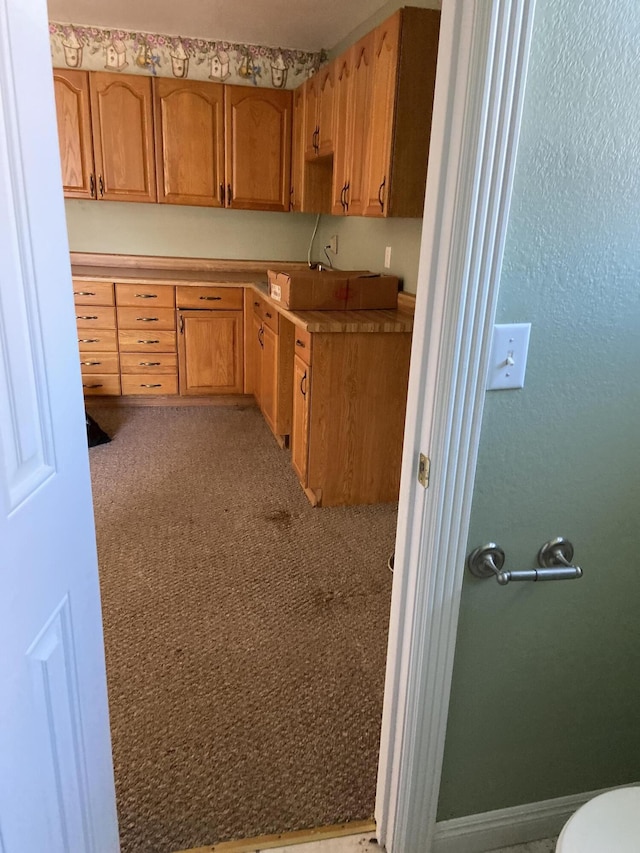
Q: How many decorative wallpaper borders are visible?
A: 1